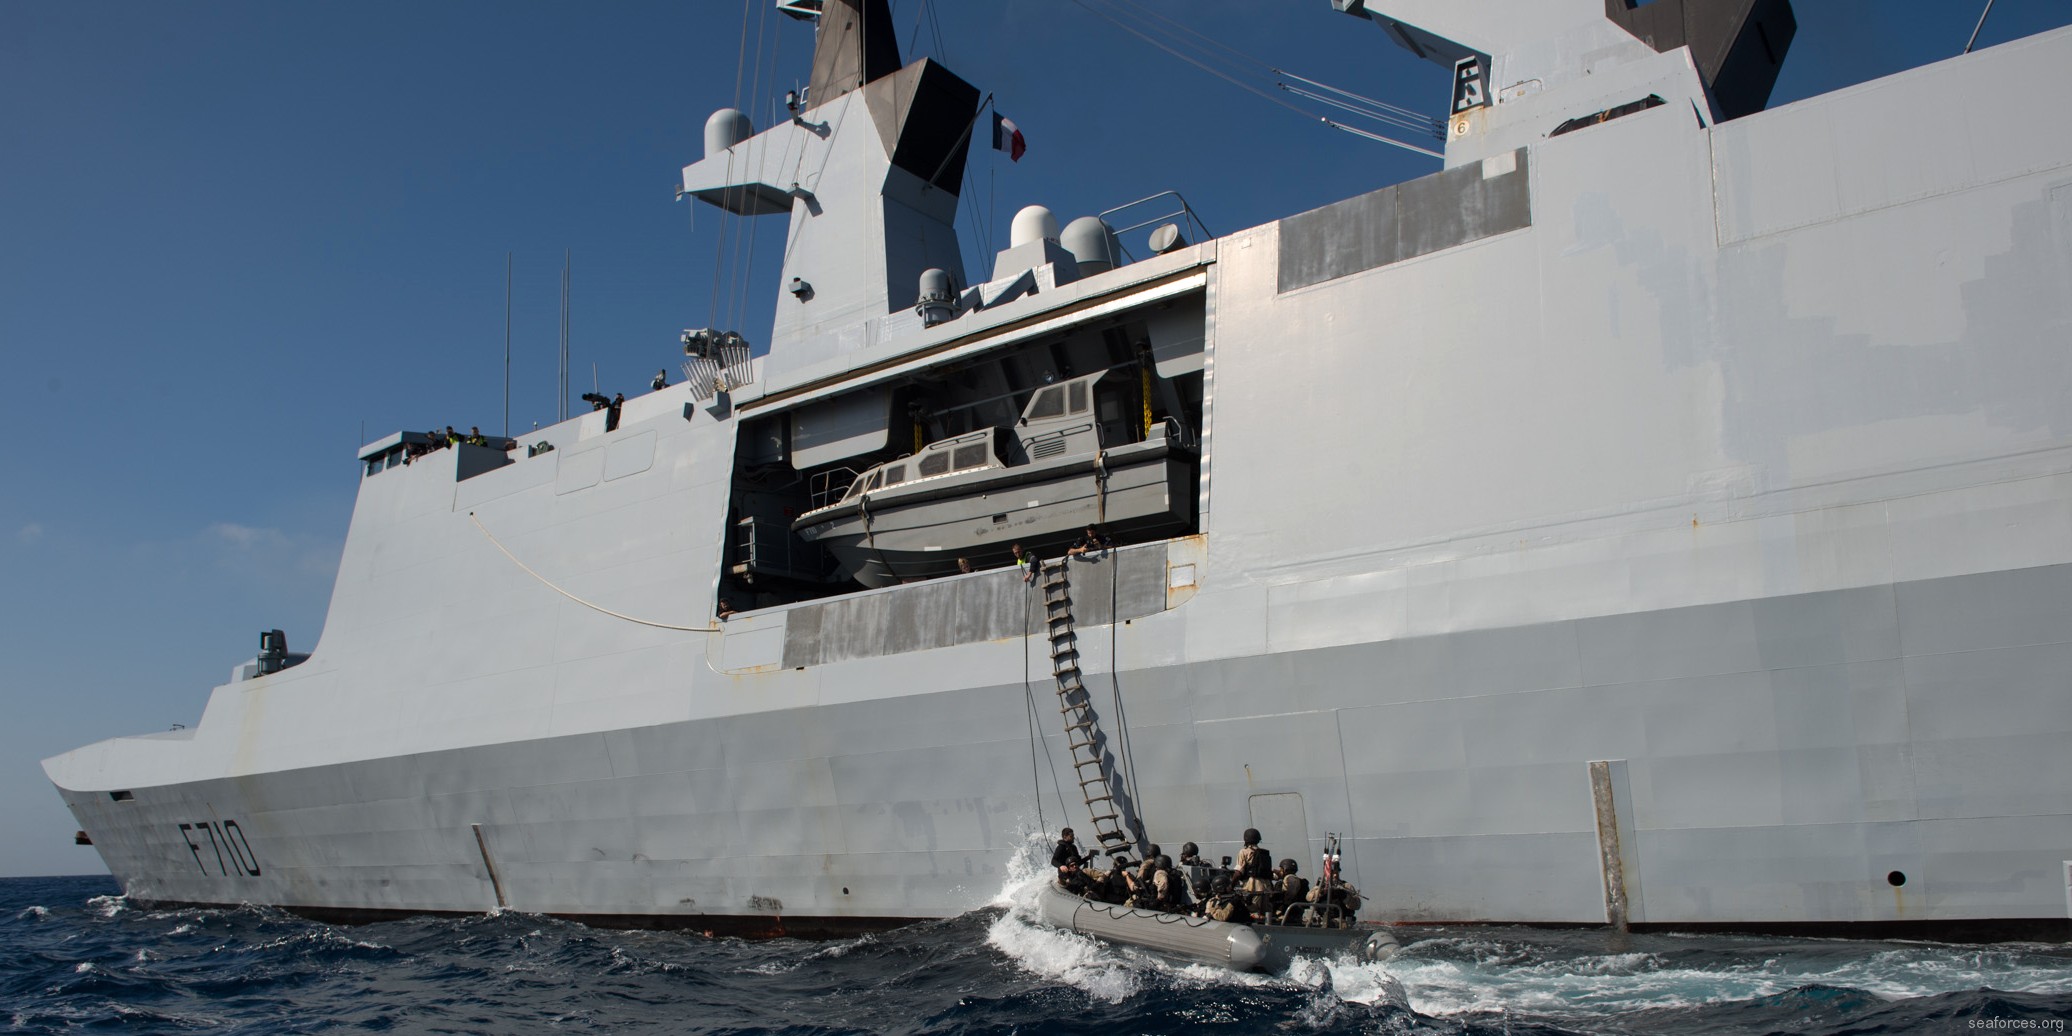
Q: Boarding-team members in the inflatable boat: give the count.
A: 11